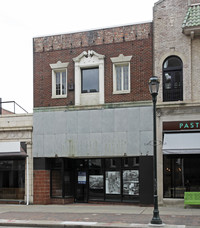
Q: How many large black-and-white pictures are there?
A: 3